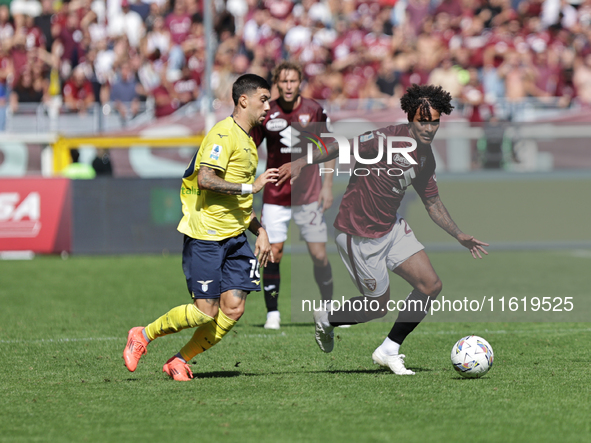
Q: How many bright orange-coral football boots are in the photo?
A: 2